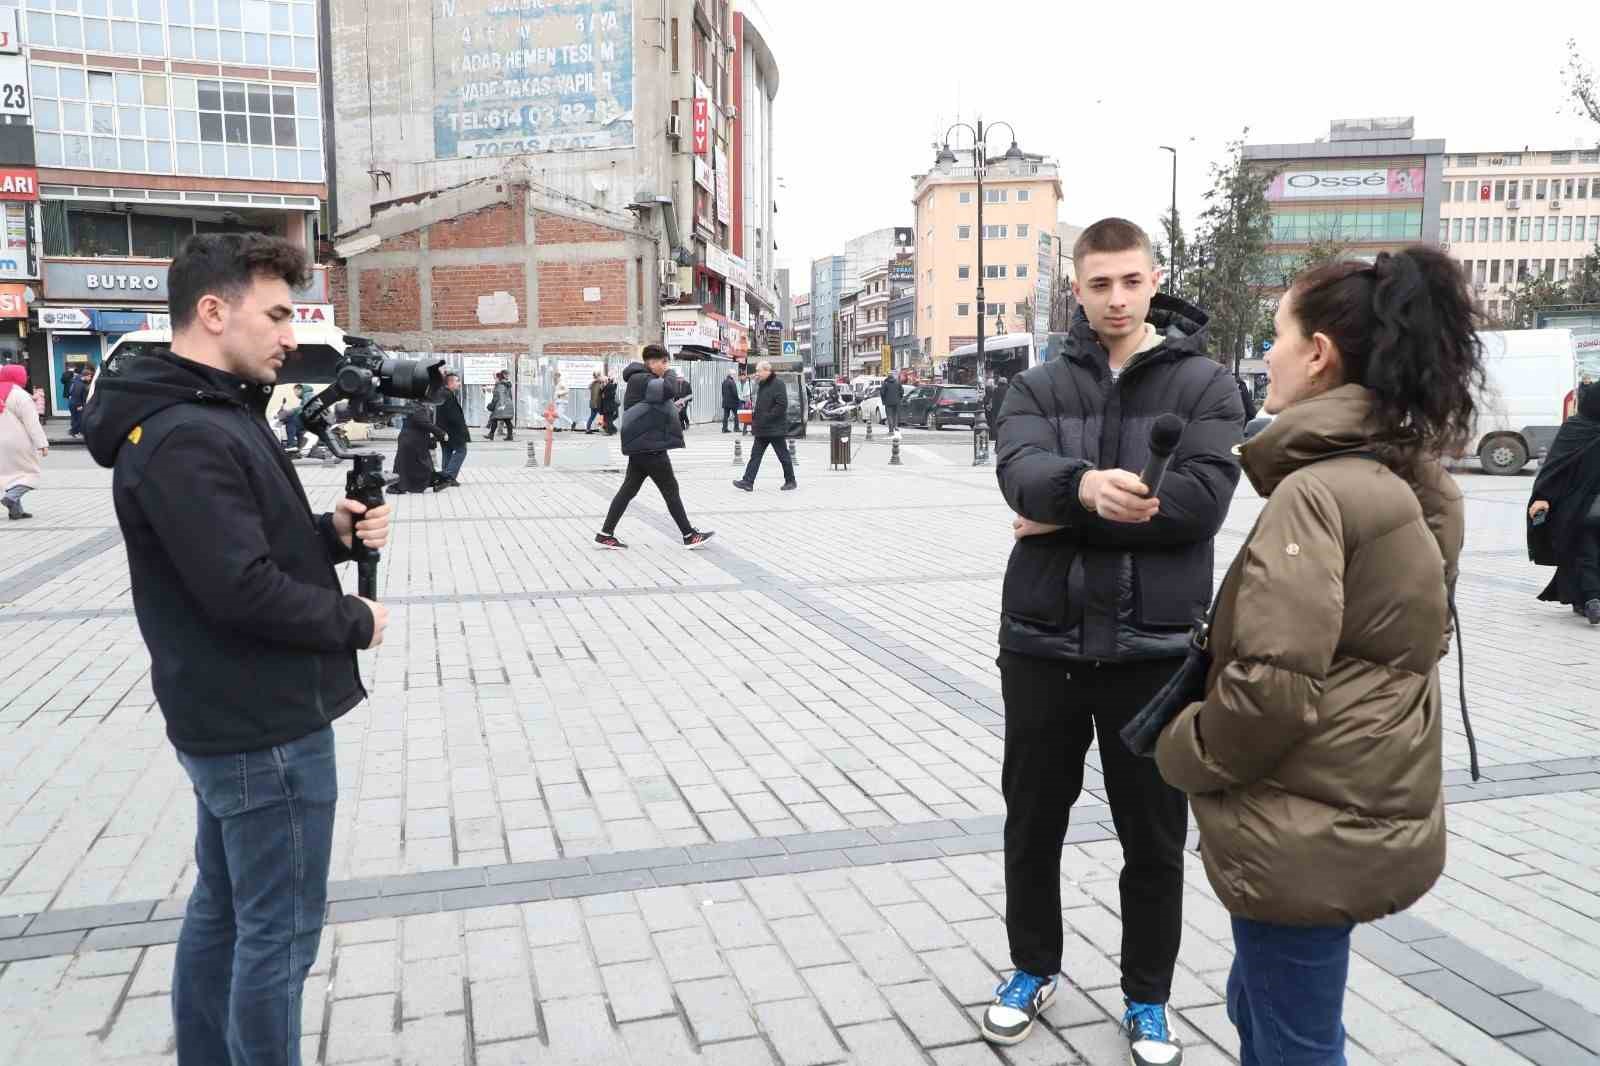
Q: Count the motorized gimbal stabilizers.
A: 1